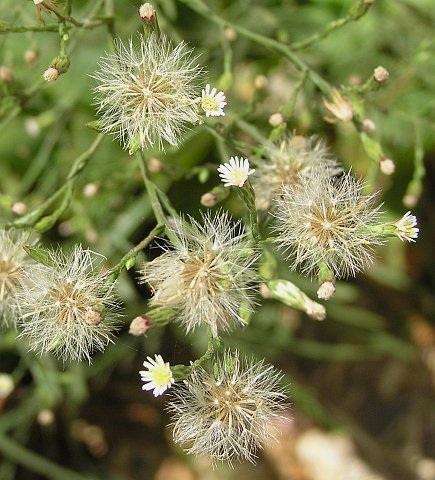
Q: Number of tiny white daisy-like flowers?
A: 4